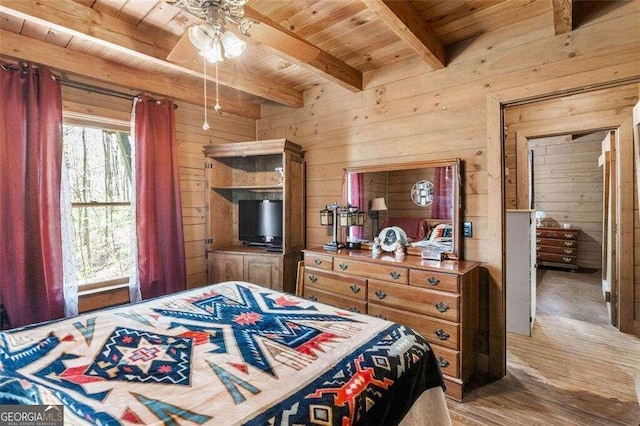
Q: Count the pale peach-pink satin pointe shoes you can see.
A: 0